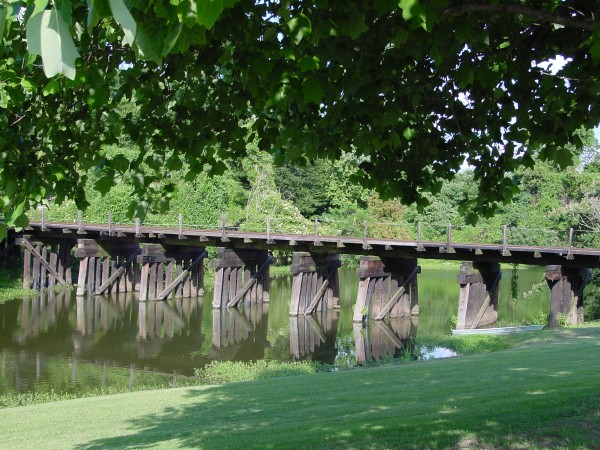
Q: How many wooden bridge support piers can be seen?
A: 8